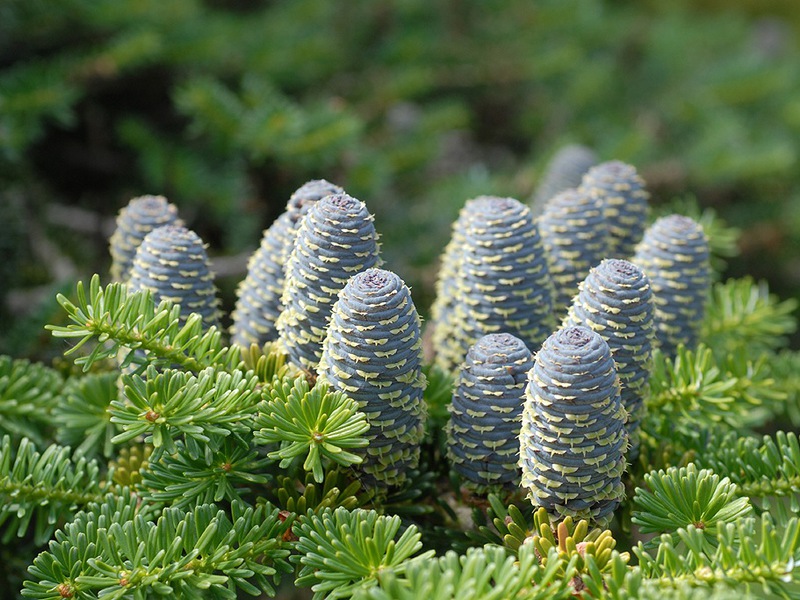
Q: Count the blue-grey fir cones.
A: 14